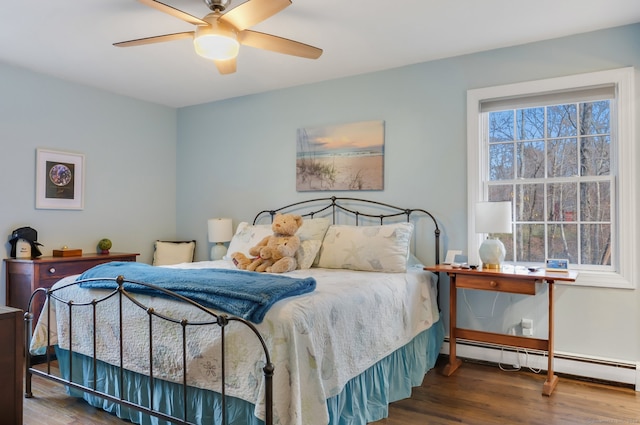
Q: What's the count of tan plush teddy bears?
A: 2